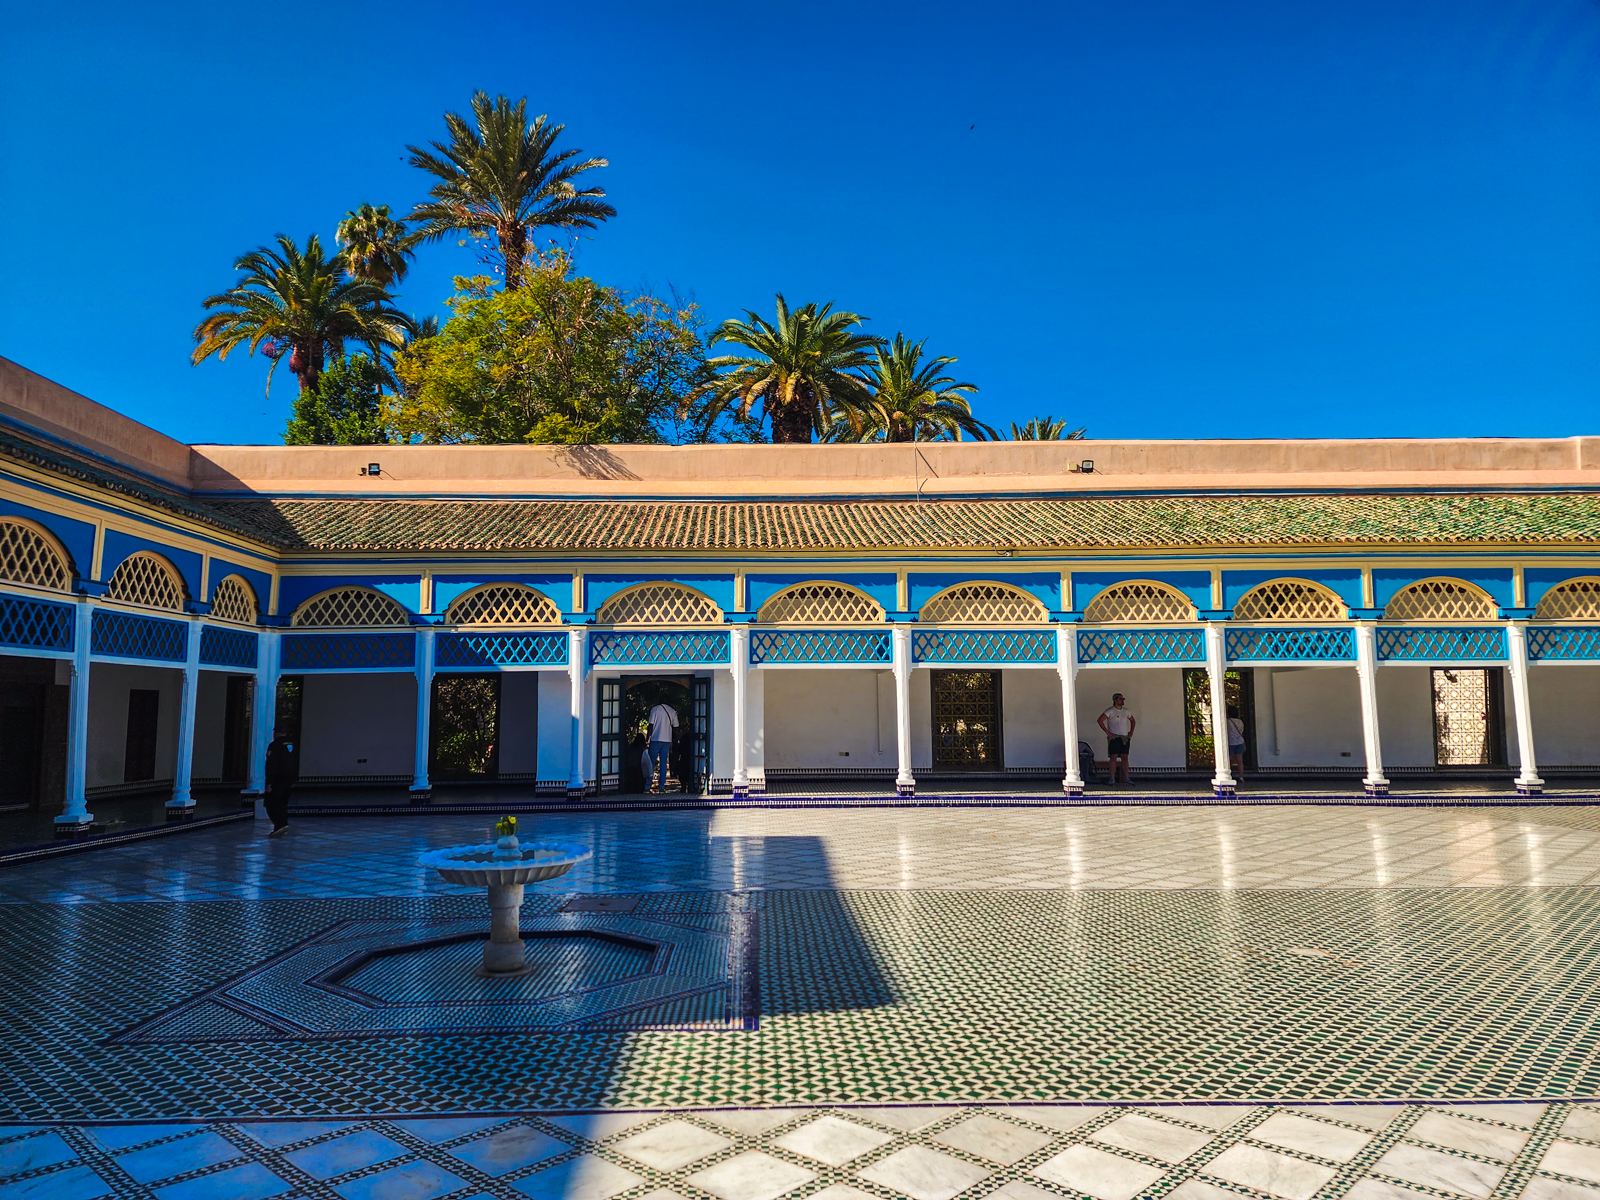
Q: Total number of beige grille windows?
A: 12